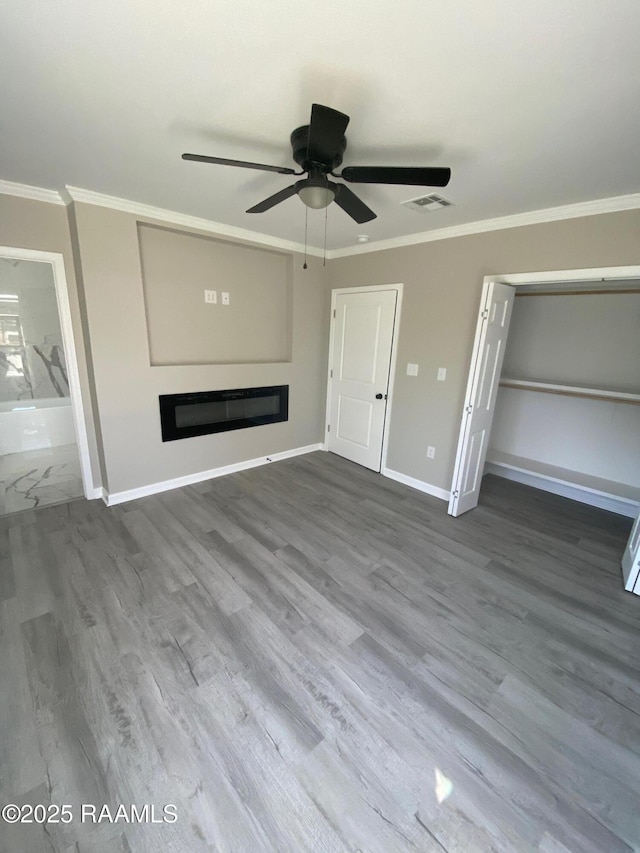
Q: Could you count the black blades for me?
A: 5